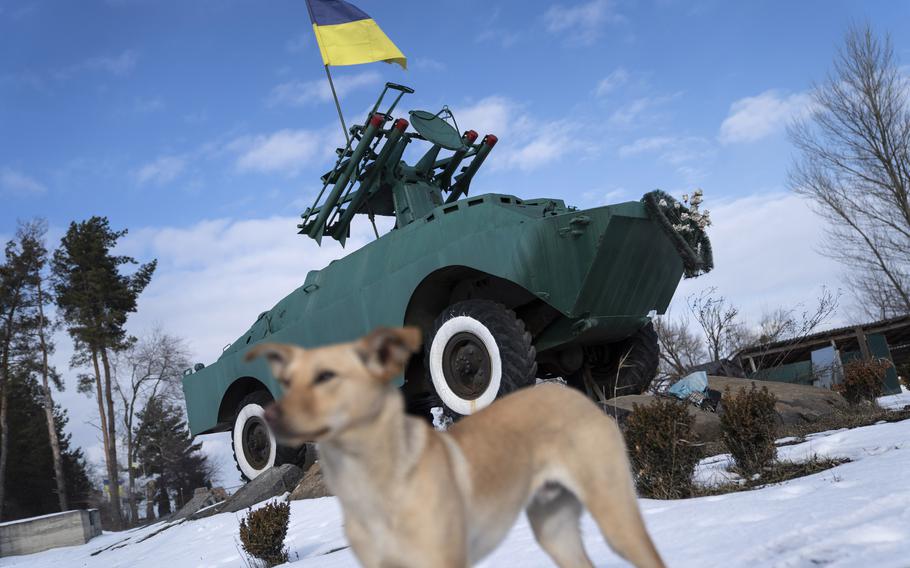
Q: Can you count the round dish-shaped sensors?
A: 1